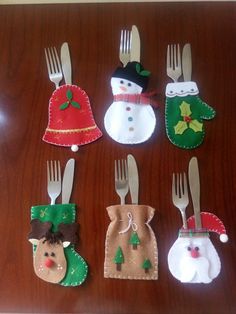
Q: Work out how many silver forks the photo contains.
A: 6